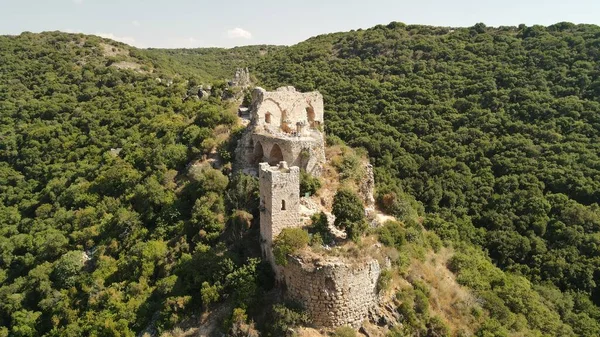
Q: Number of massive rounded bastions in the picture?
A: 1